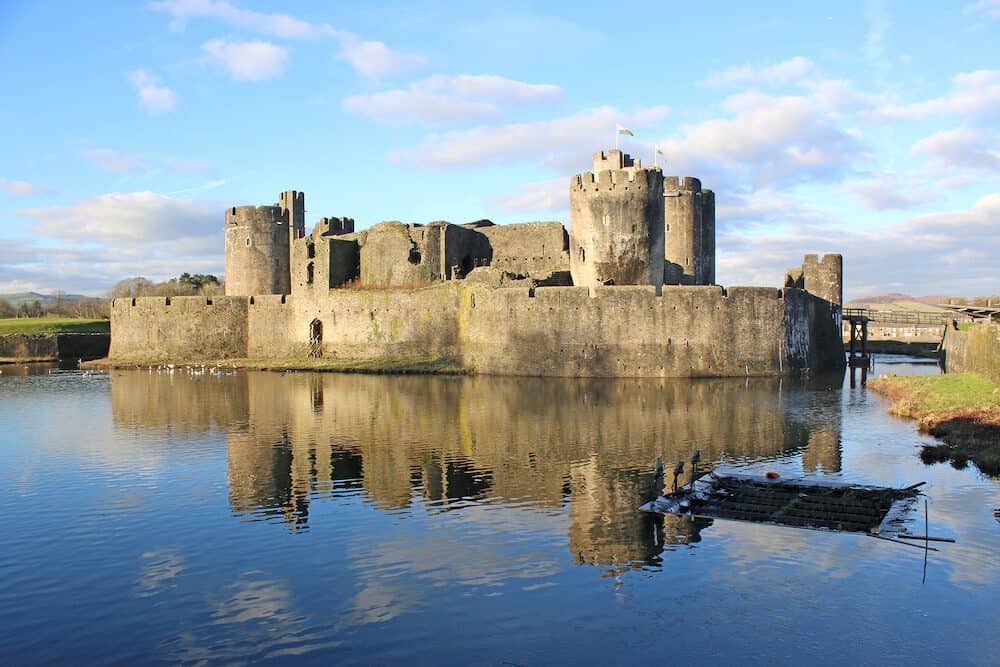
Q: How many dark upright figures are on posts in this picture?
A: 3